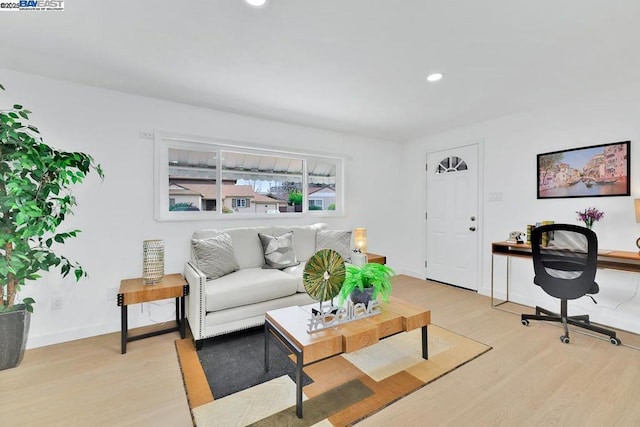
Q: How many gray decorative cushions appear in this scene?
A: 3